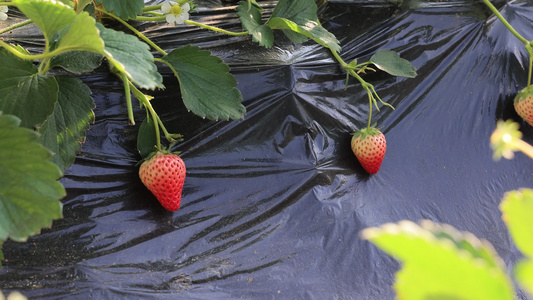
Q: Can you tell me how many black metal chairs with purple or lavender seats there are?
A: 0